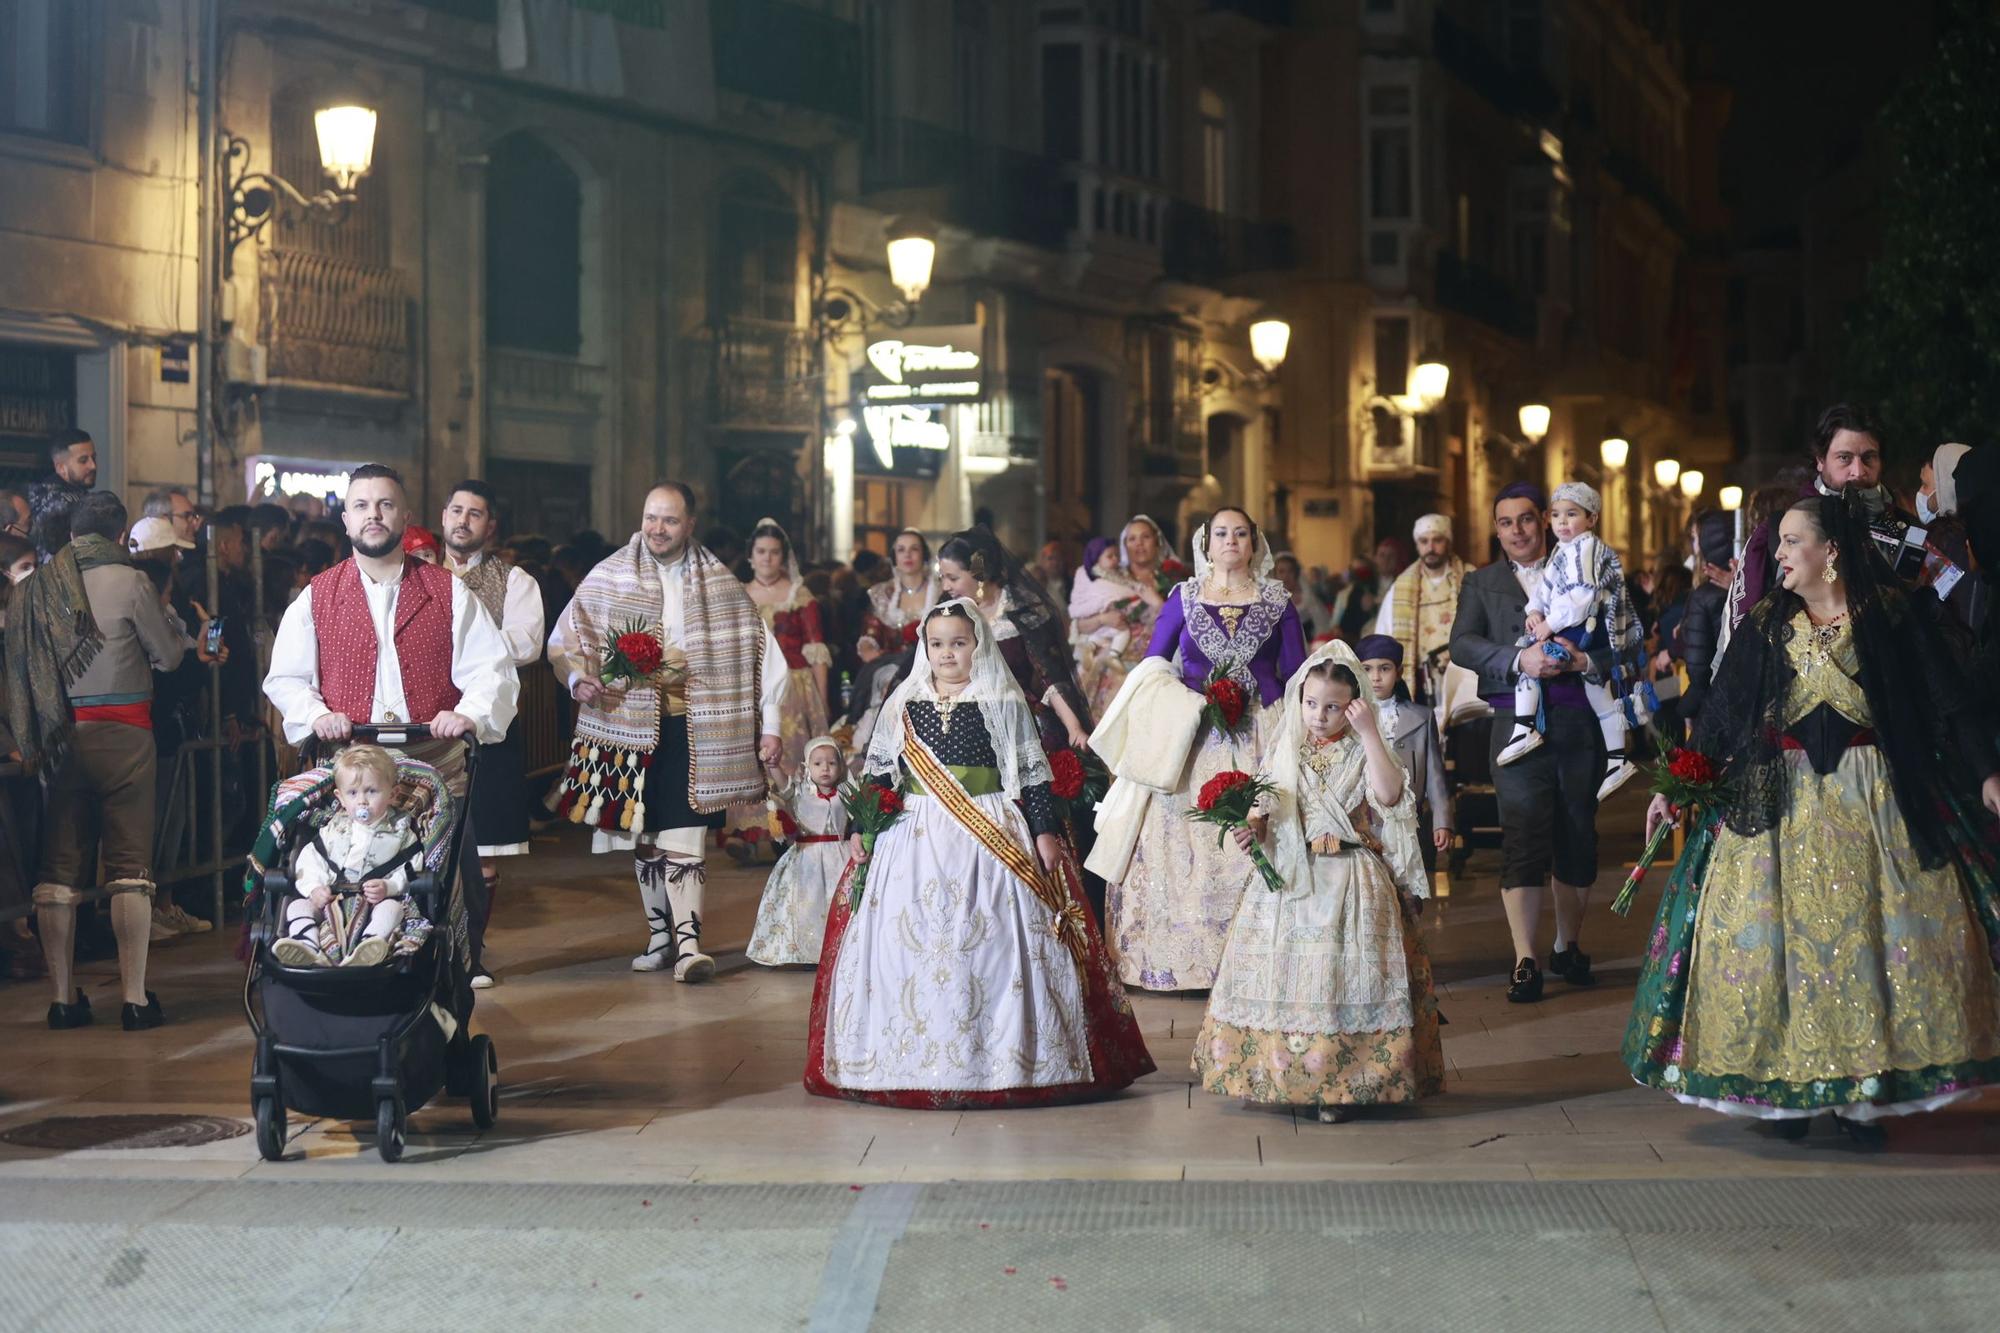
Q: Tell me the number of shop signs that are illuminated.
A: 3